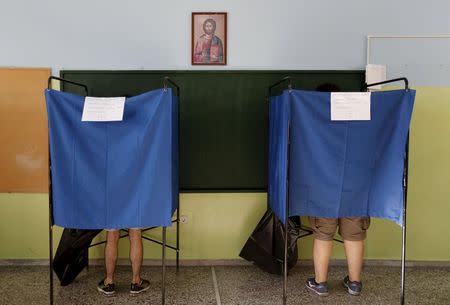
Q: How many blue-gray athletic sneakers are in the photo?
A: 2